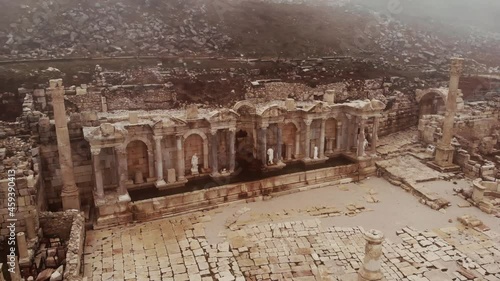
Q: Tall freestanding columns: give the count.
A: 2